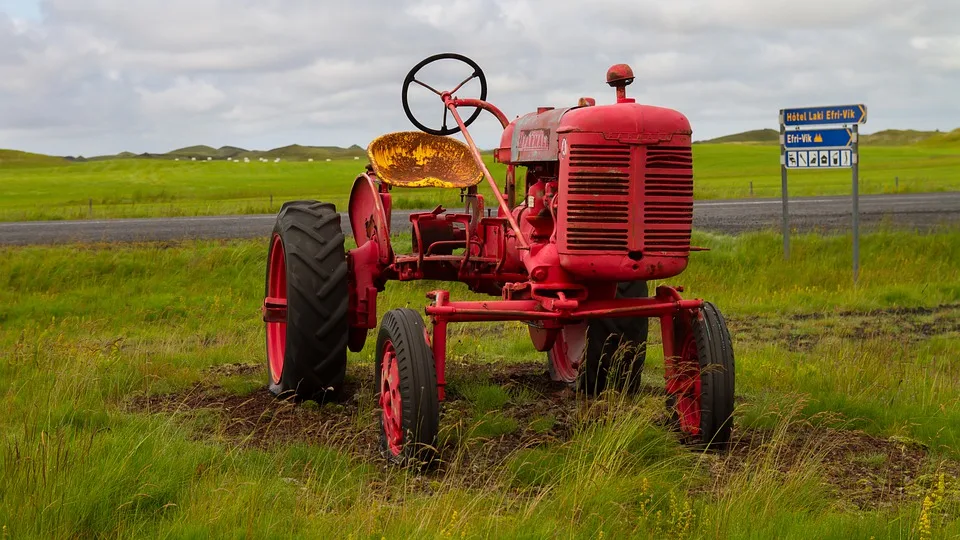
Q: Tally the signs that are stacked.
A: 3